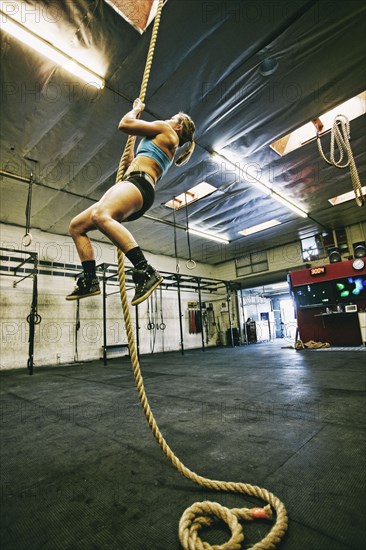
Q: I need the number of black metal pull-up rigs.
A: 2